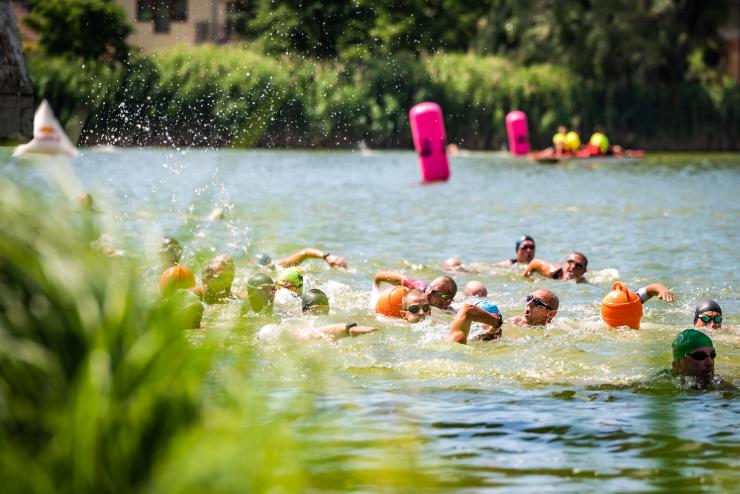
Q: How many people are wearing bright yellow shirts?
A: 3